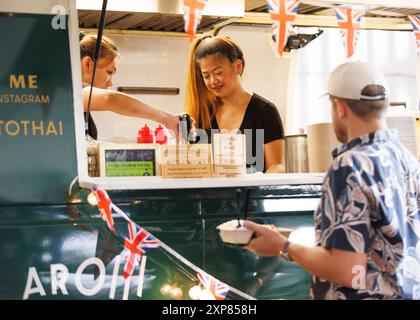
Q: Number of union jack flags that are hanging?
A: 7